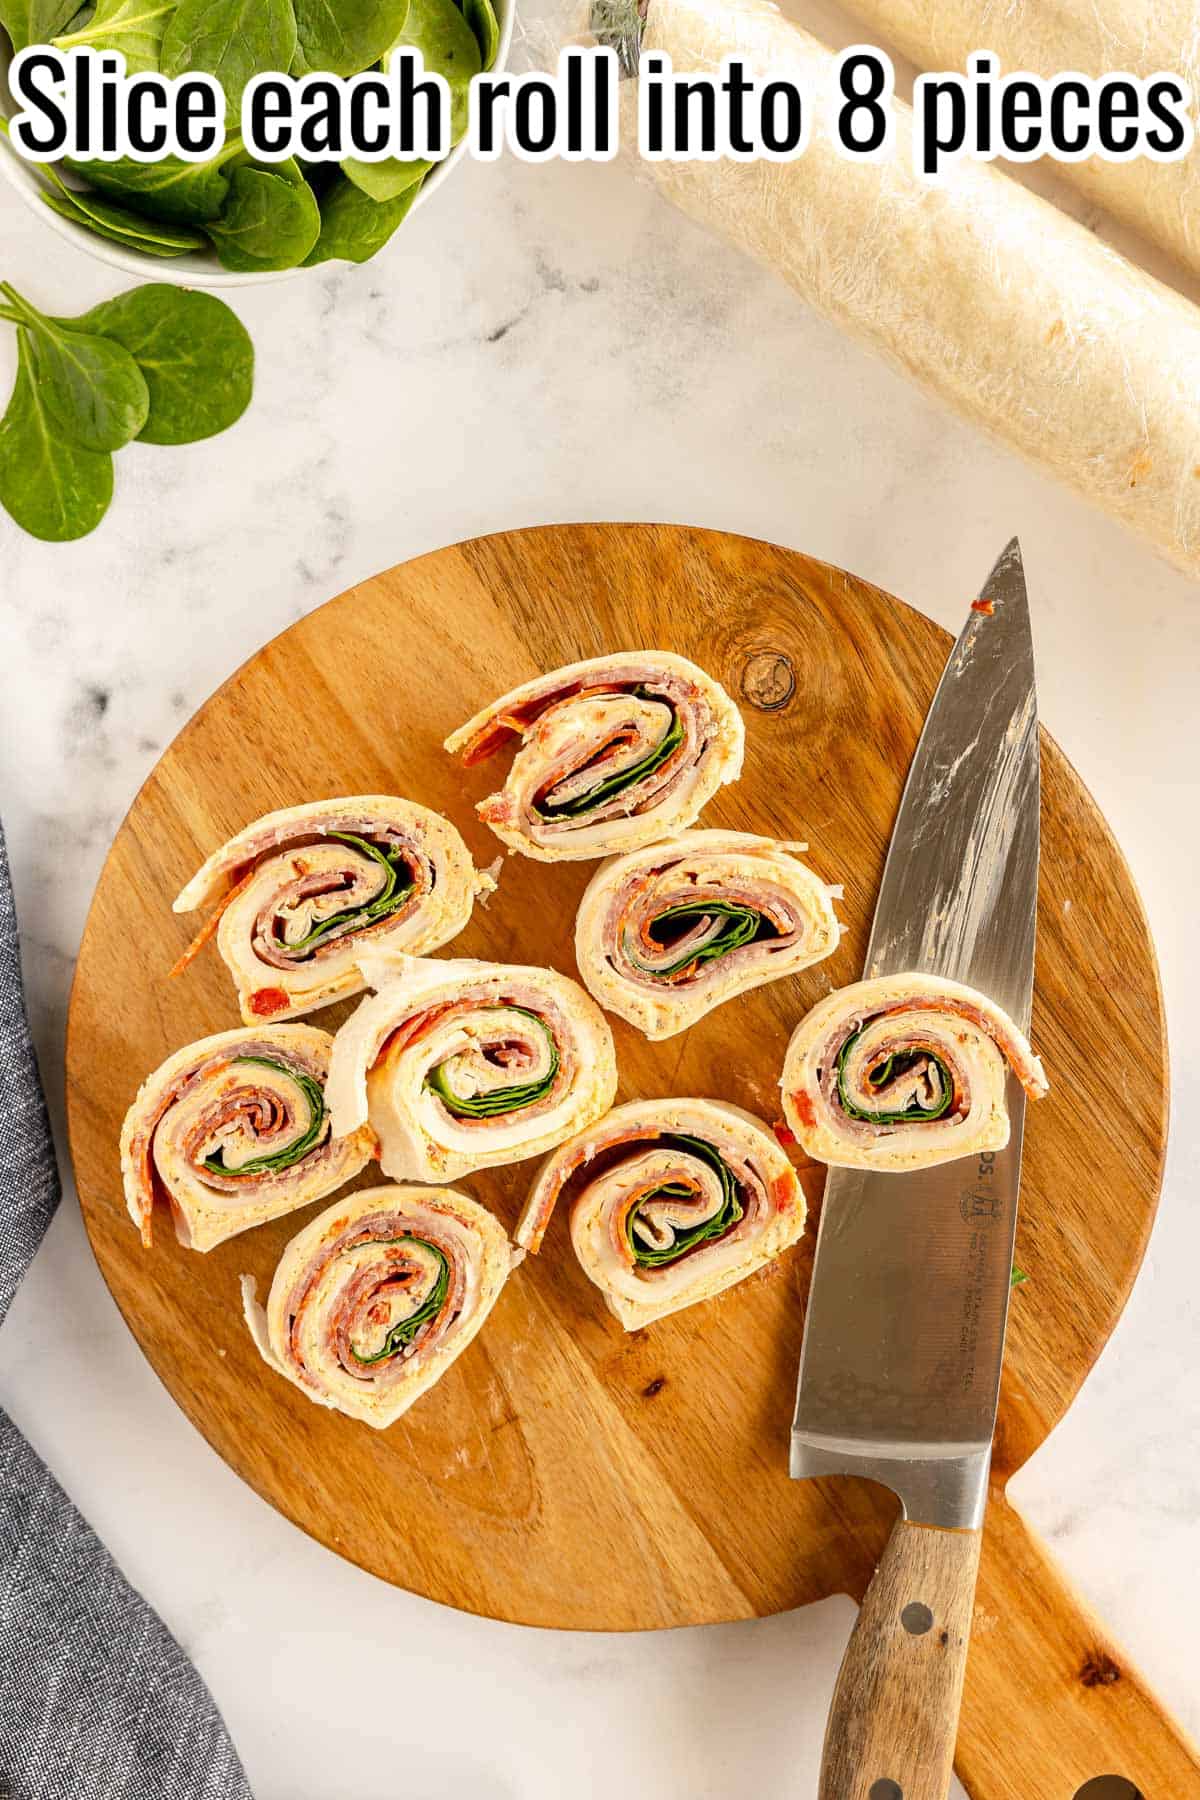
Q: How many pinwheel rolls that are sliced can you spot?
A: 8